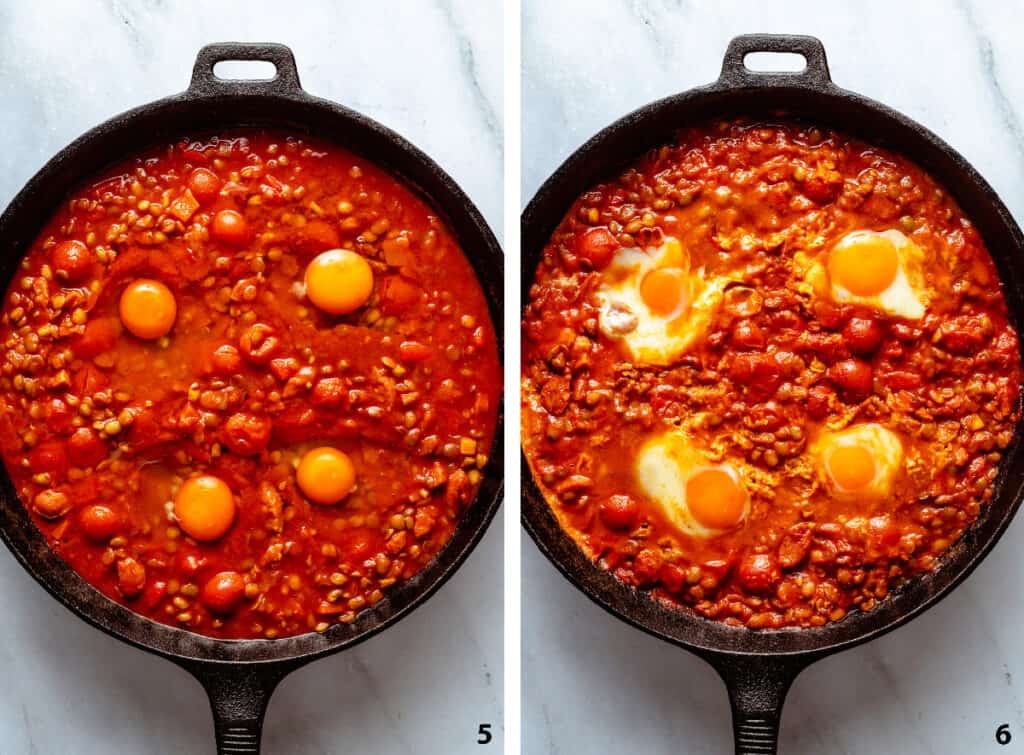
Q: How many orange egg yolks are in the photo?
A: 8